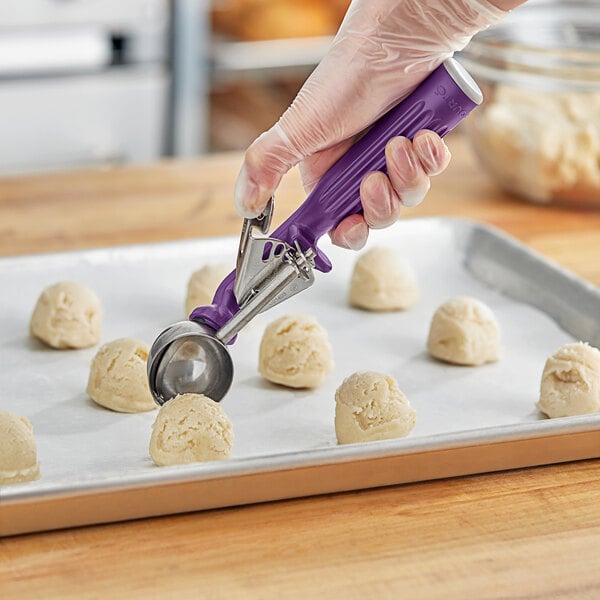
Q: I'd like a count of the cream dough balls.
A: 10